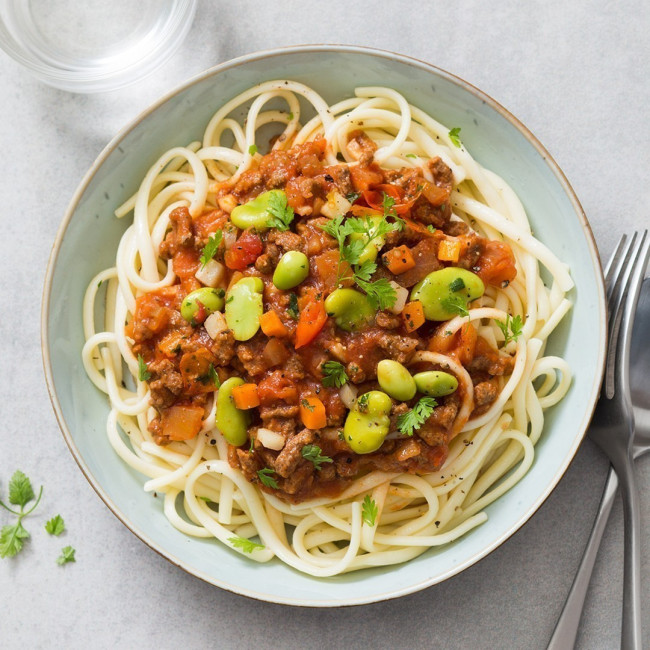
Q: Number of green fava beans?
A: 11